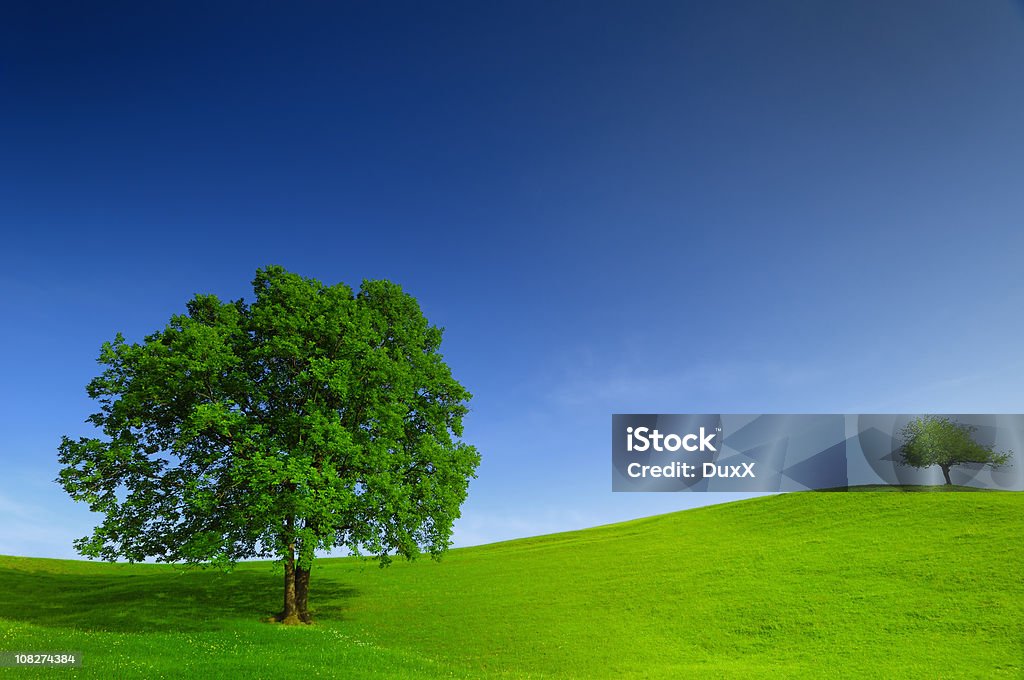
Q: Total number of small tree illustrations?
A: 1